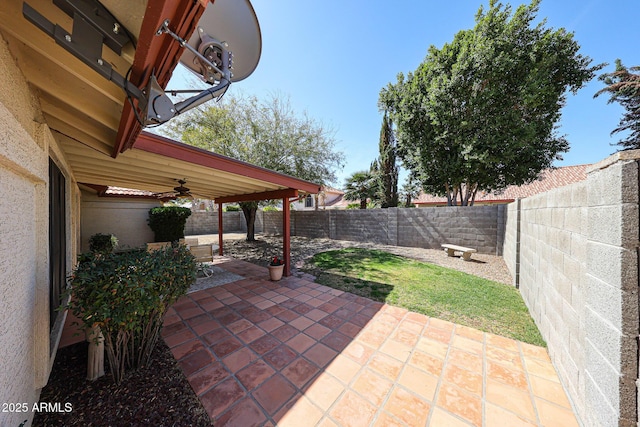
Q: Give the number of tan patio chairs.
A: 3